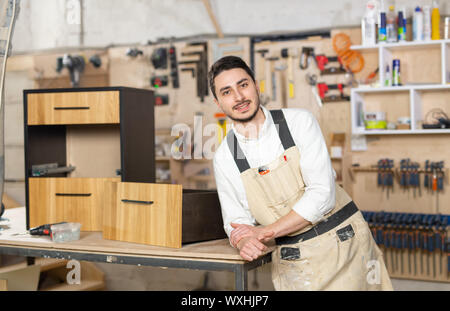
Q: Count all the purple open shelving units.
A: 0